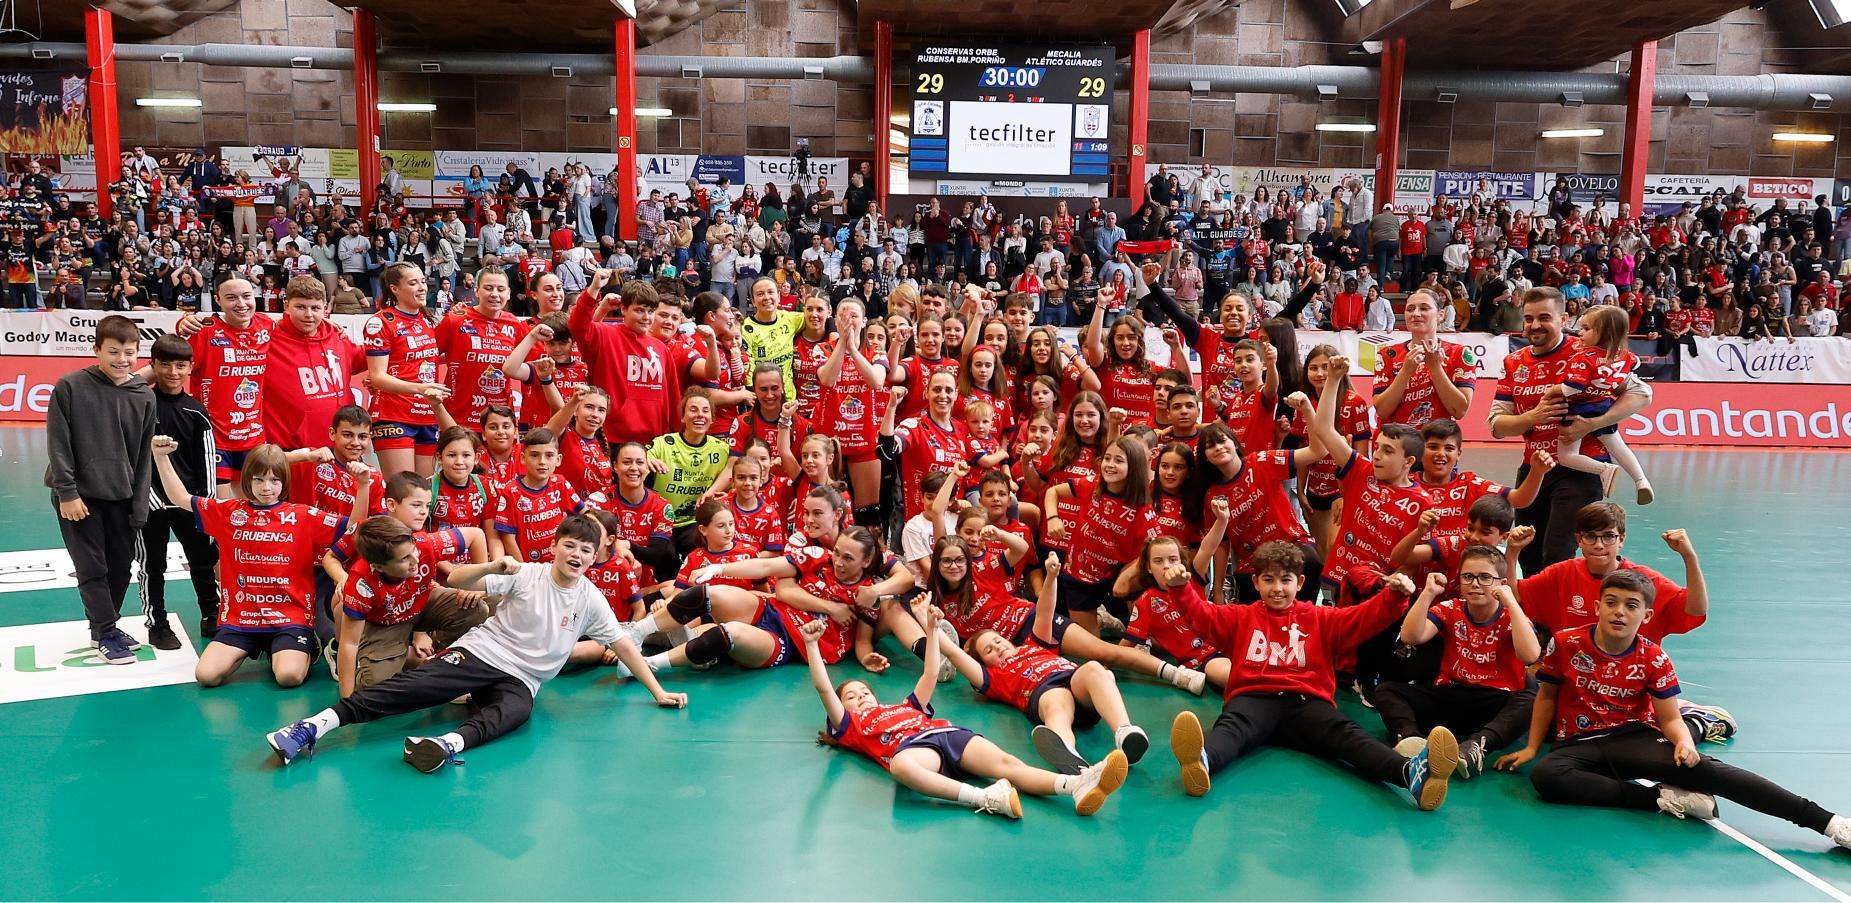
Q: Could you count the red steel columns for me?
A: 7